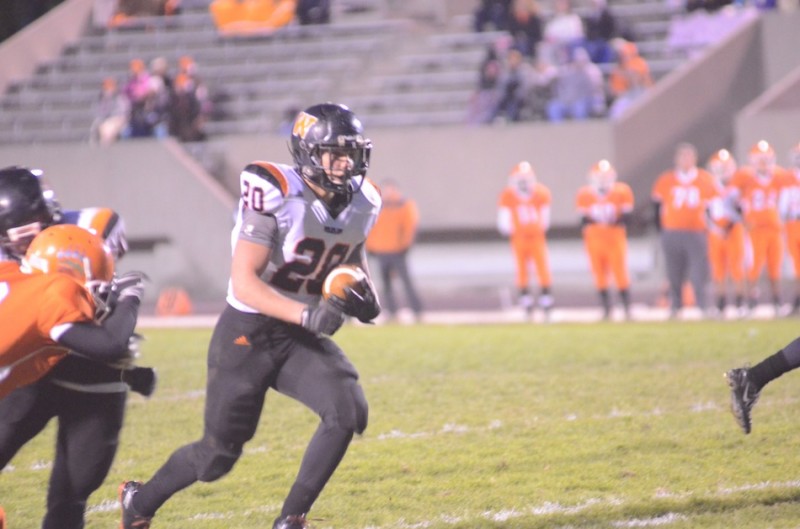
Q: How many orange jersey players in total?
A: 7